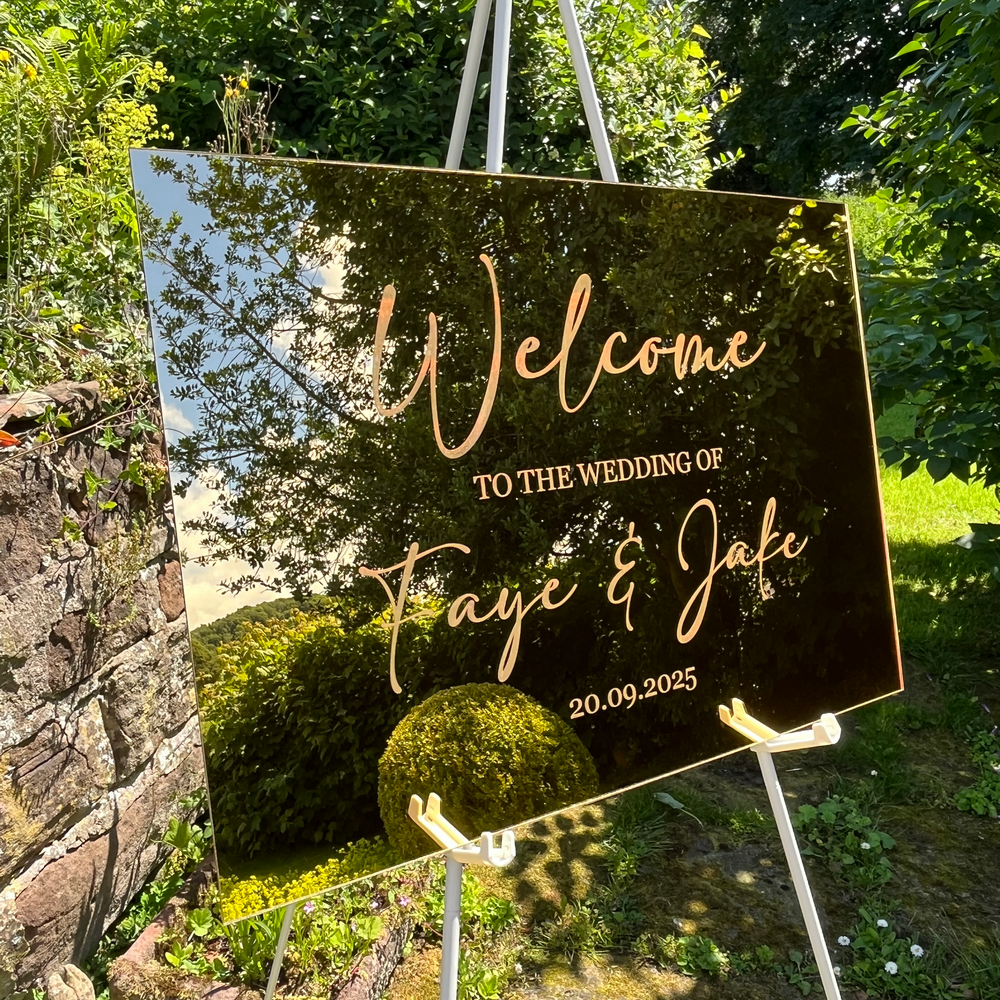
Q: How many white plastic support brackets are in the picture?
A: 2